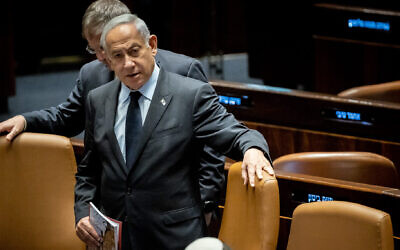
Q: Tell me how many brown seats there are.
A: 5